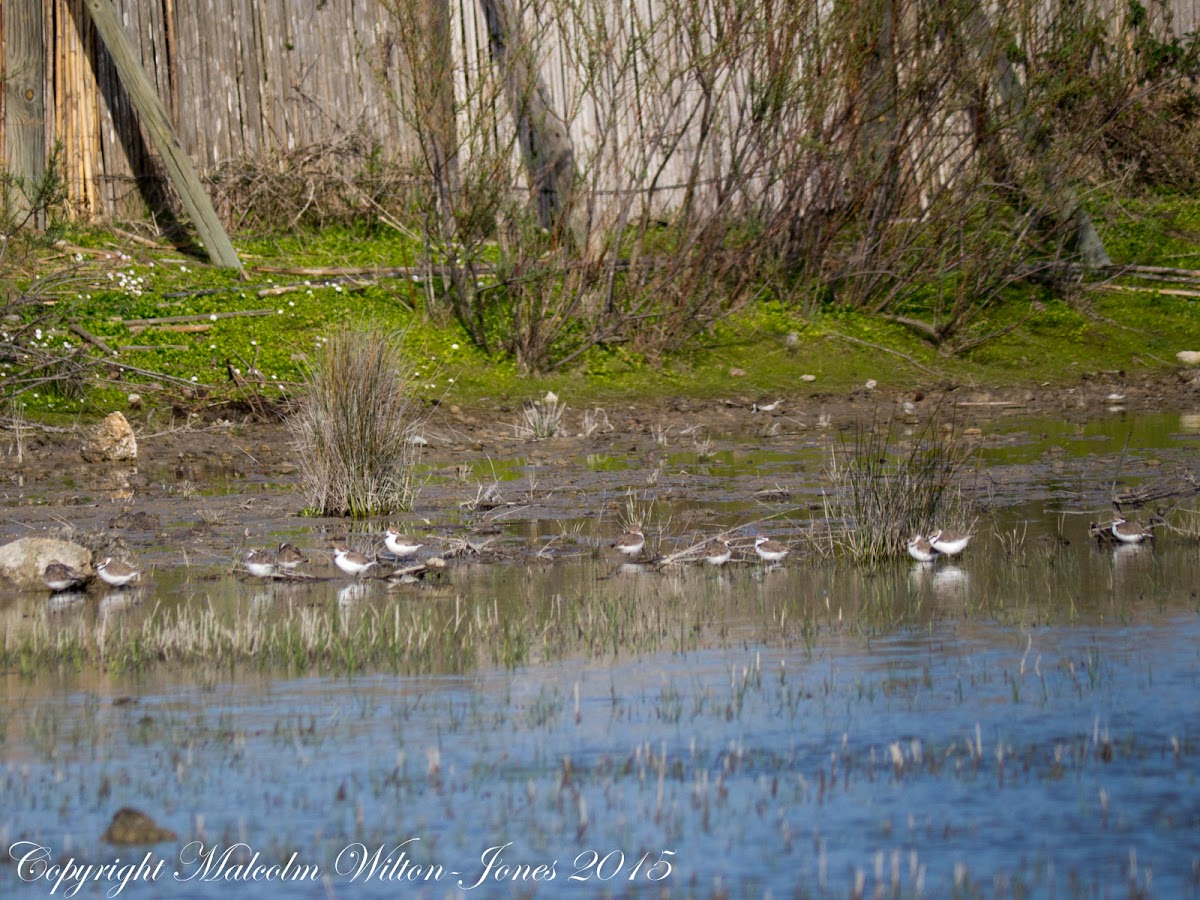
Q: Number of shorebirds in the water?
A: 12